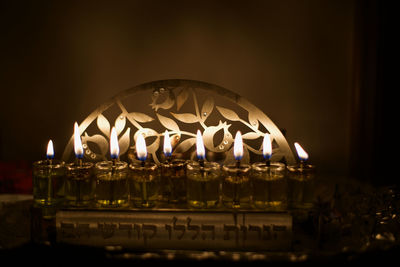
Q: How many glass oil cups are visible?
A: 9